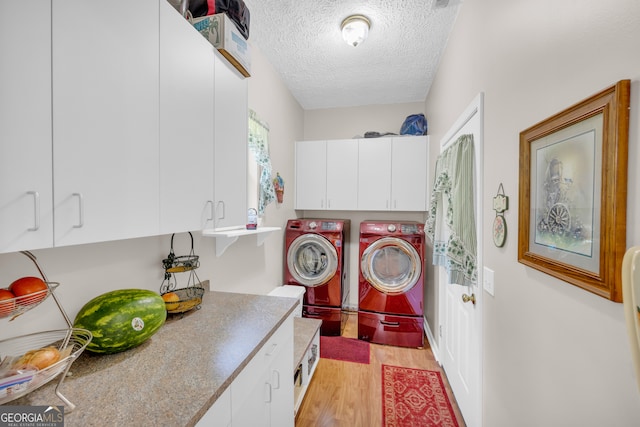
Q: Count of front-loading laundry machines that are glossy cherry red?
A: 2